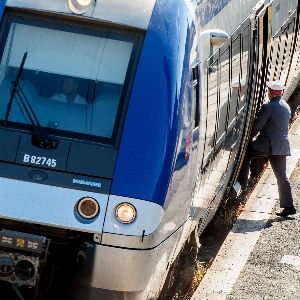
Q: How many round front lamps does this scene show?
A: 3